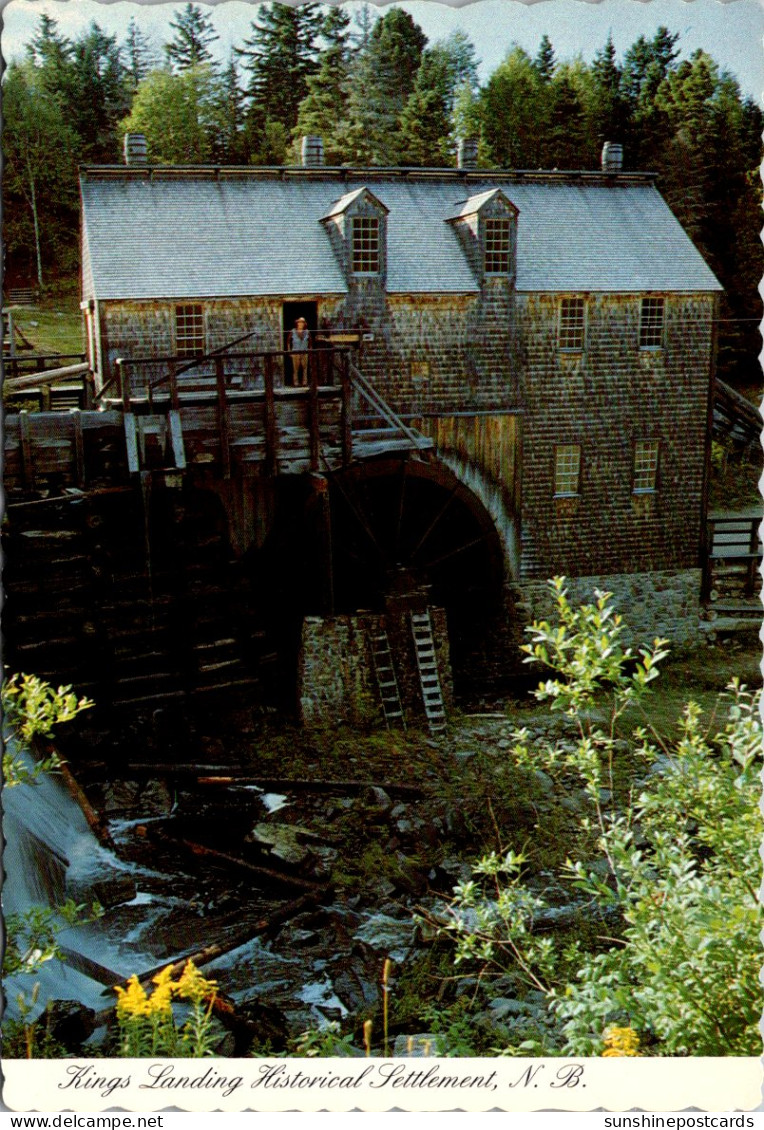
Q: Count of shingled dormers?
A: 2